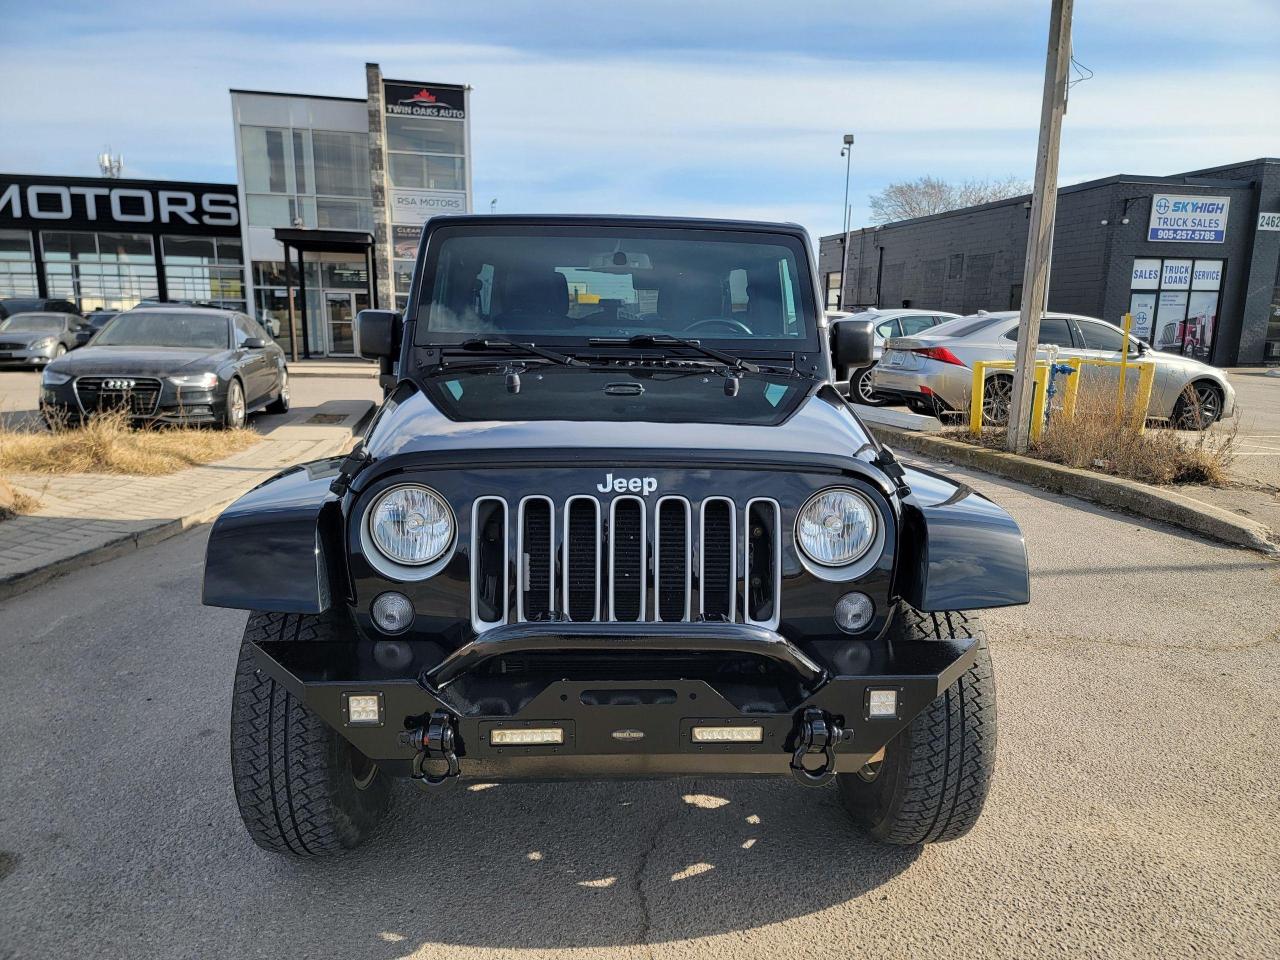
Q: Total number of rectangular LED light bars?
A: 2